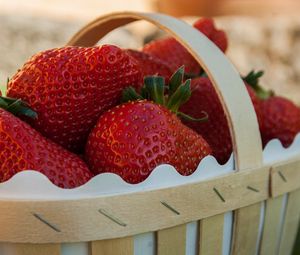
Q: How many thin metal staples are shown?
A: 6